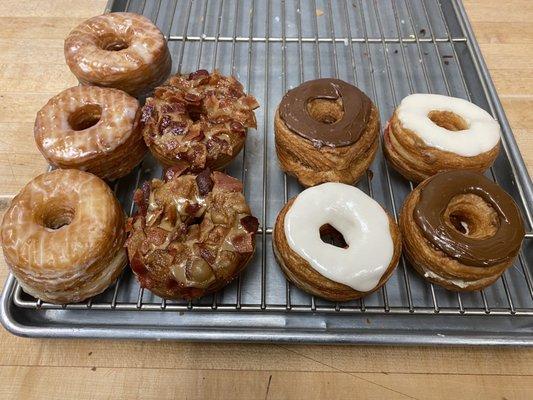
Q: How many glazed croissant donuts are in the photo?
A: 3